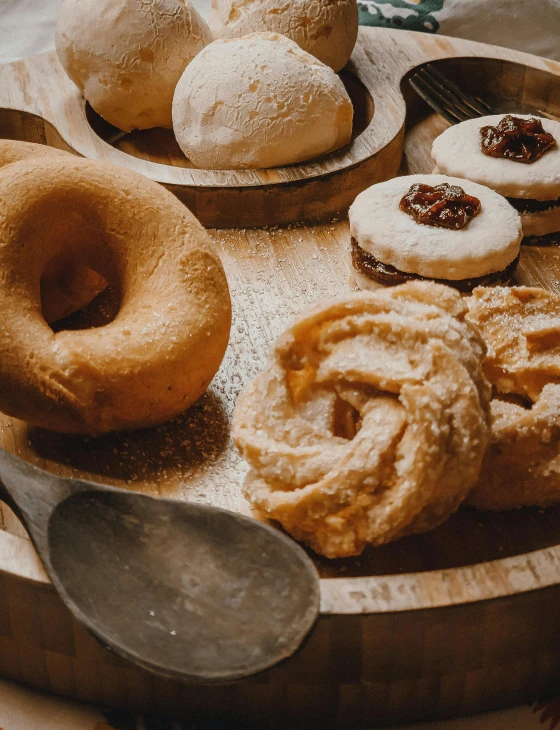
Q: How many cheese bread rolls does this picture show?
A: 3